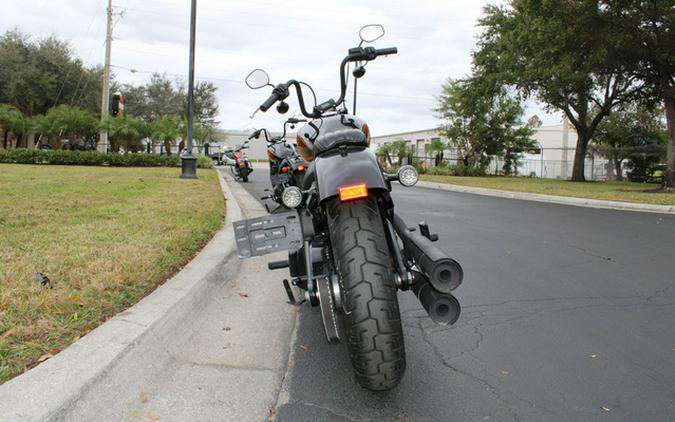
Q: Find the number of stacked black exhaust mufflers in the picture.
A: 2